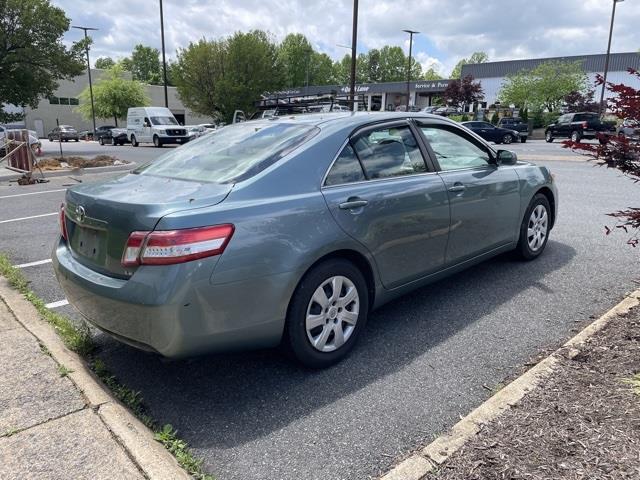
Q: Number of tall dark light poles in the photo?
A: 5